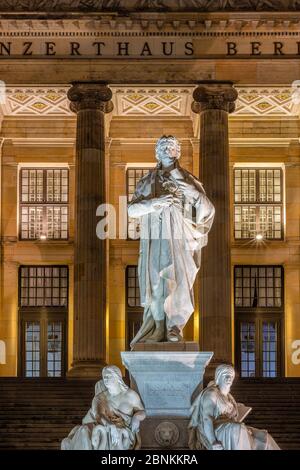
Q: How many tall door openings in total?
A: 3